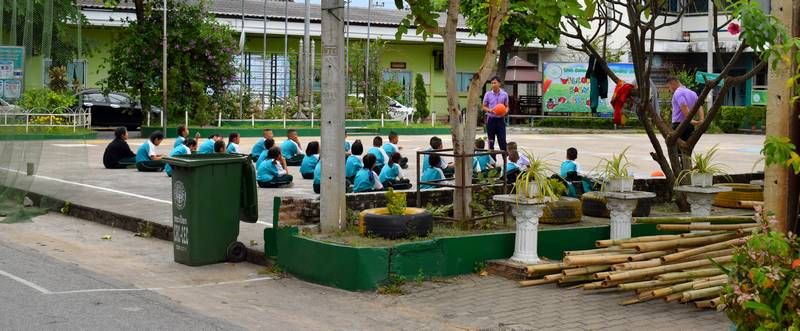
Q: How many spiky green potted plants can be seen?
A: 3